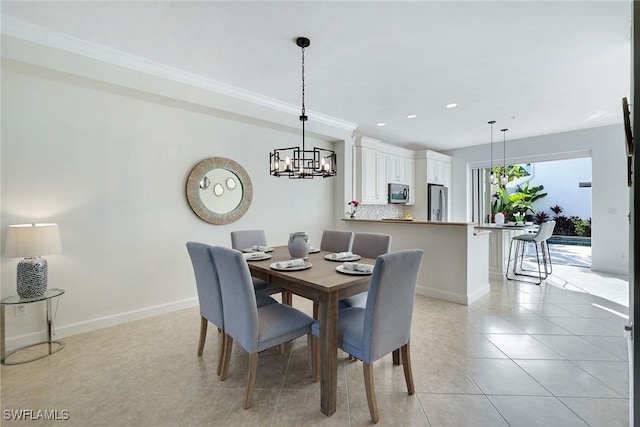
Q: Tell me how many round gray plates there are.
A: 6